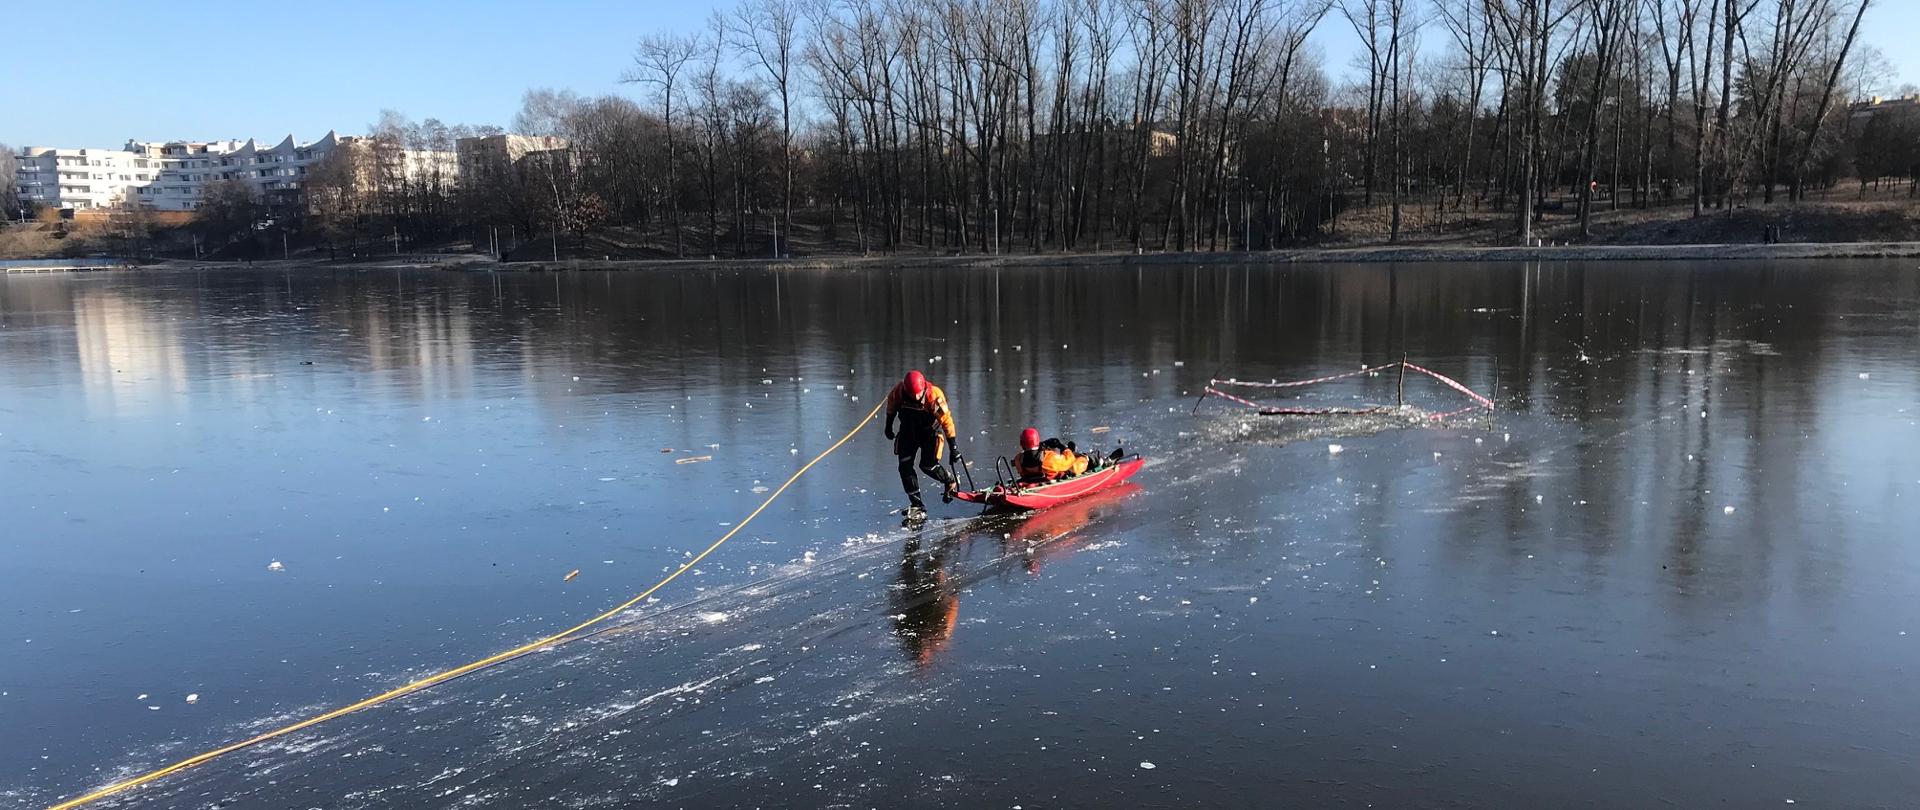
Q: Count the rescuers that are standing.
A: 1